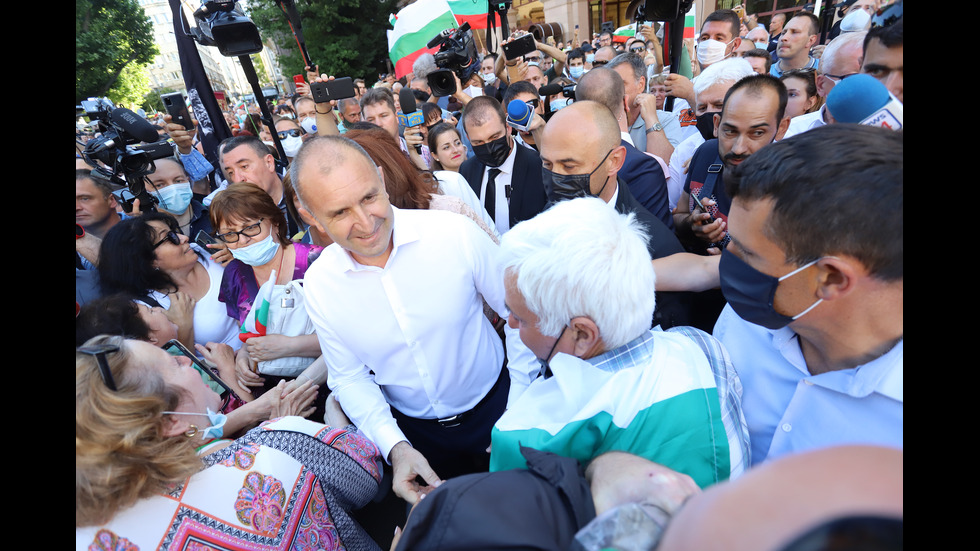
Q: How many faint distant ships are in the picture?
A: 0